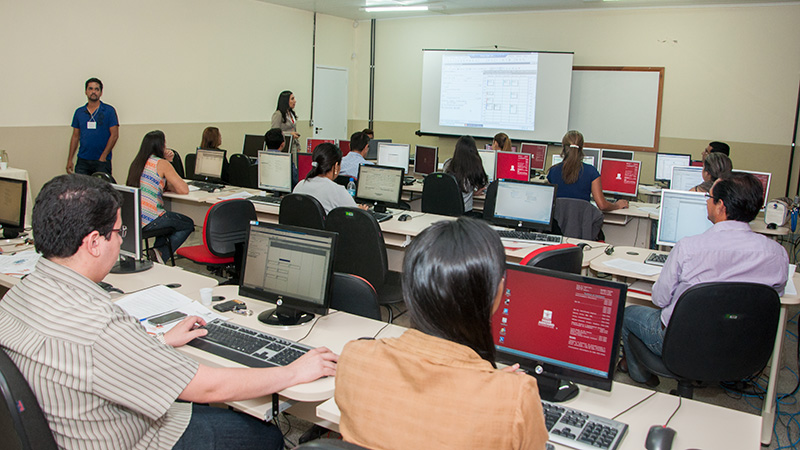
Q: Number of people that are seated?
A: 14